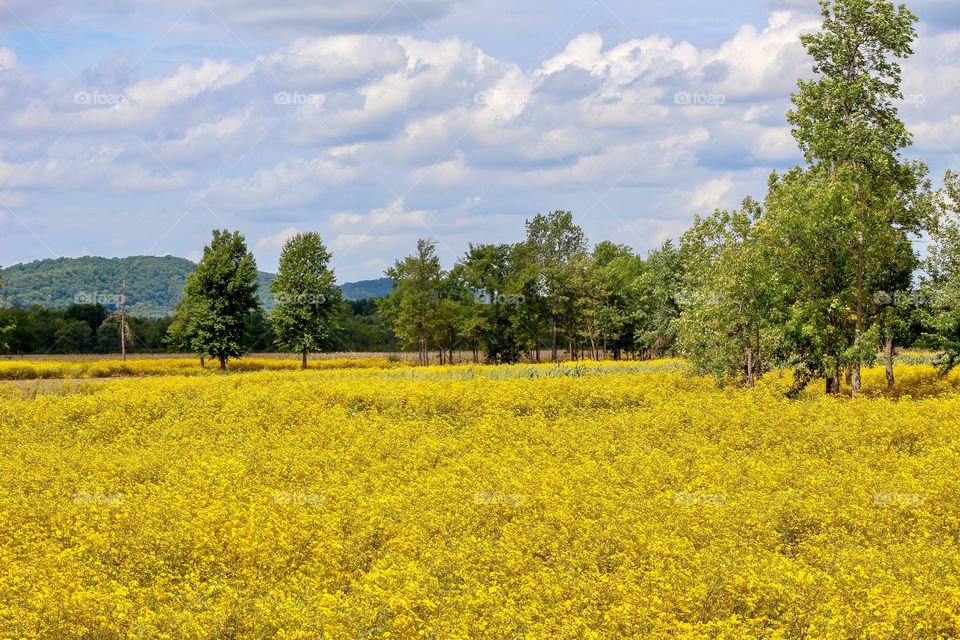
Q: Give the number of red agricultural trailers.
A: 0